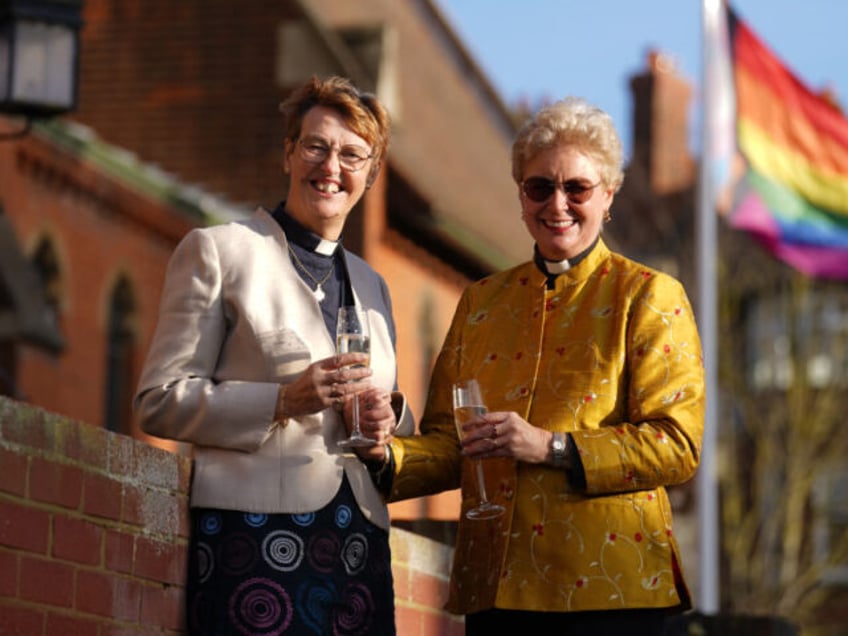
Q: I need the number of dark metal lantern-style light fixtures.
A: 1